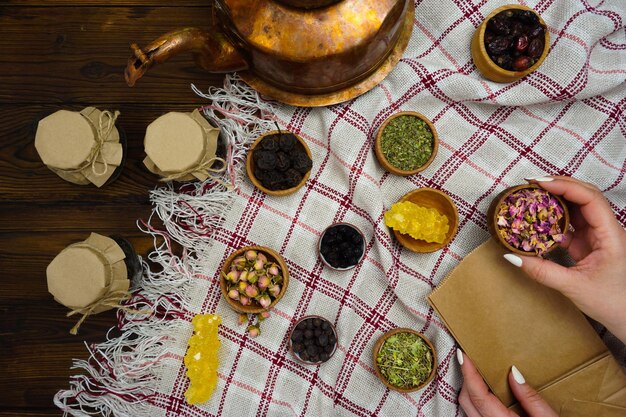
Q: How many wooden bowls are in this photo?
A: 7